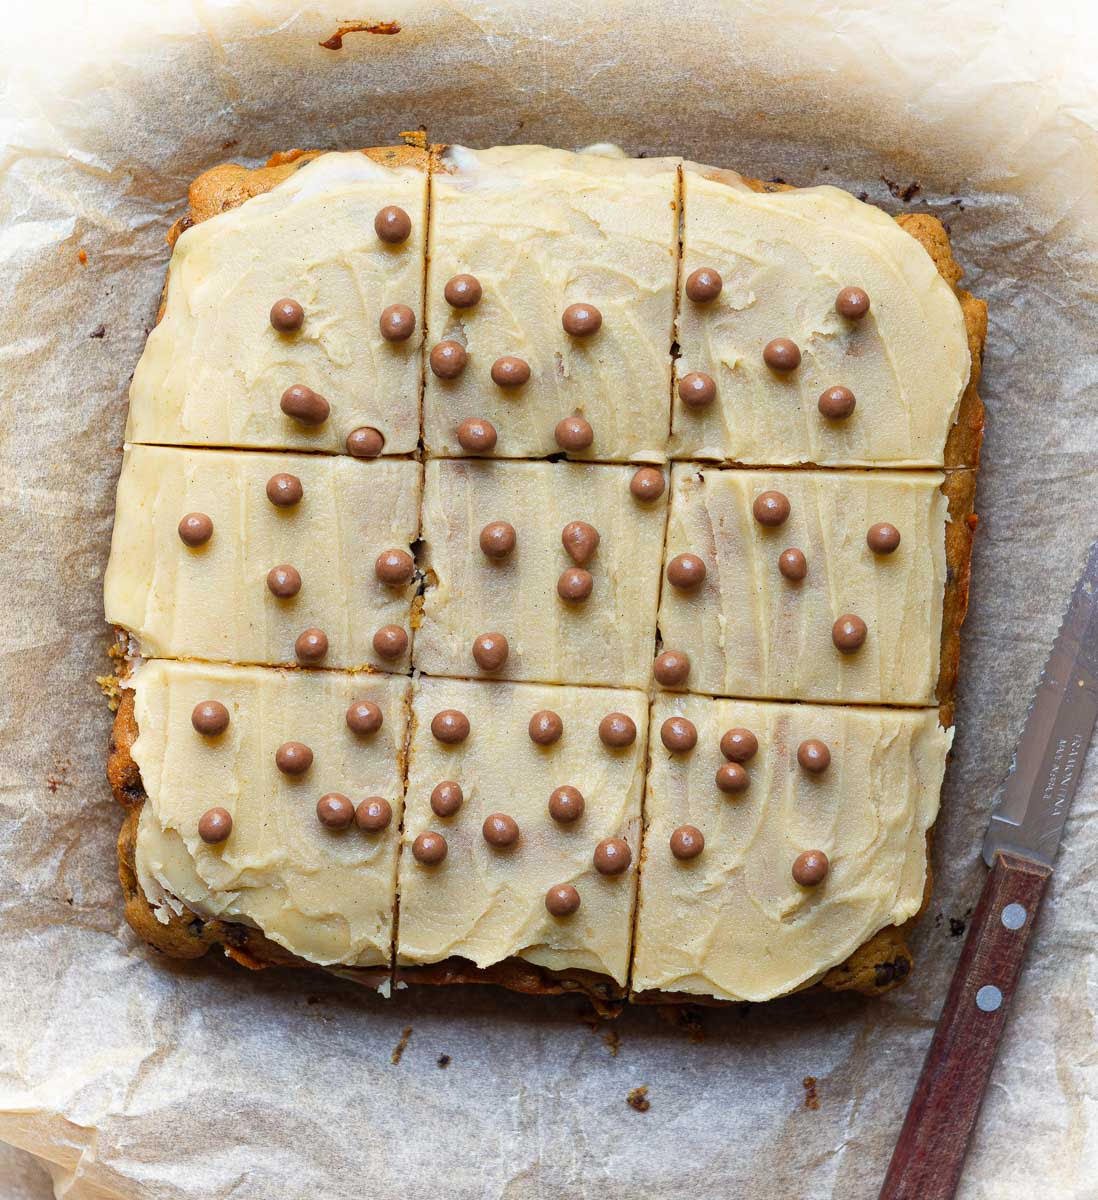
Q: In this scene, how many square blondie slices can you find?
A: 9